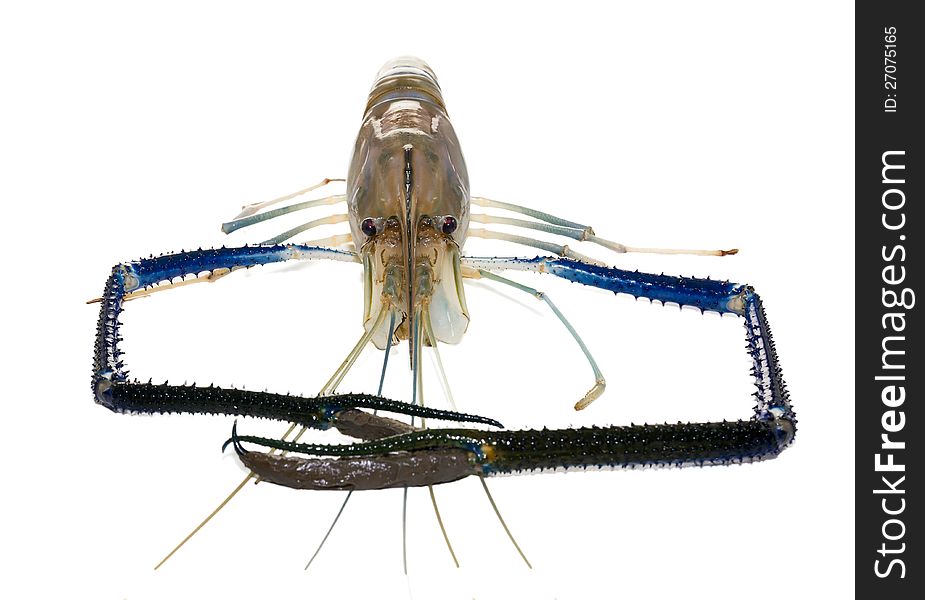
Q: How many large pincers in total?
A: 2